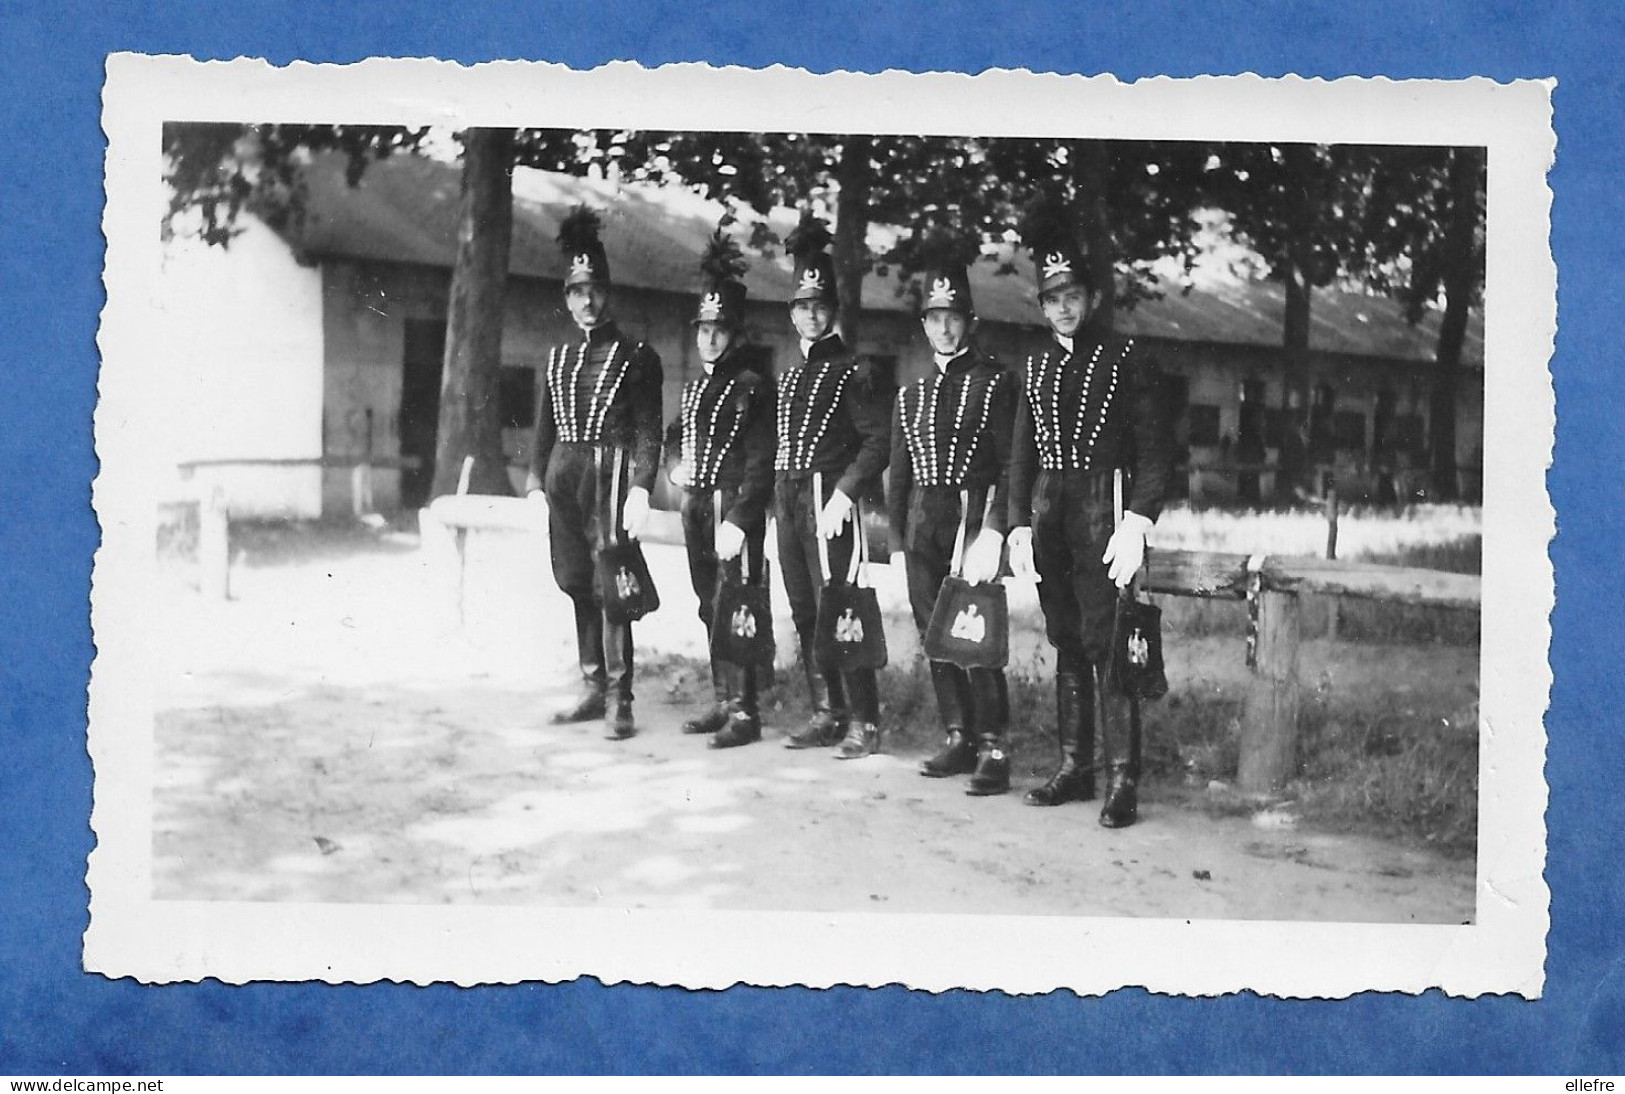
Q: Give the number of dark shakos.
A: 5